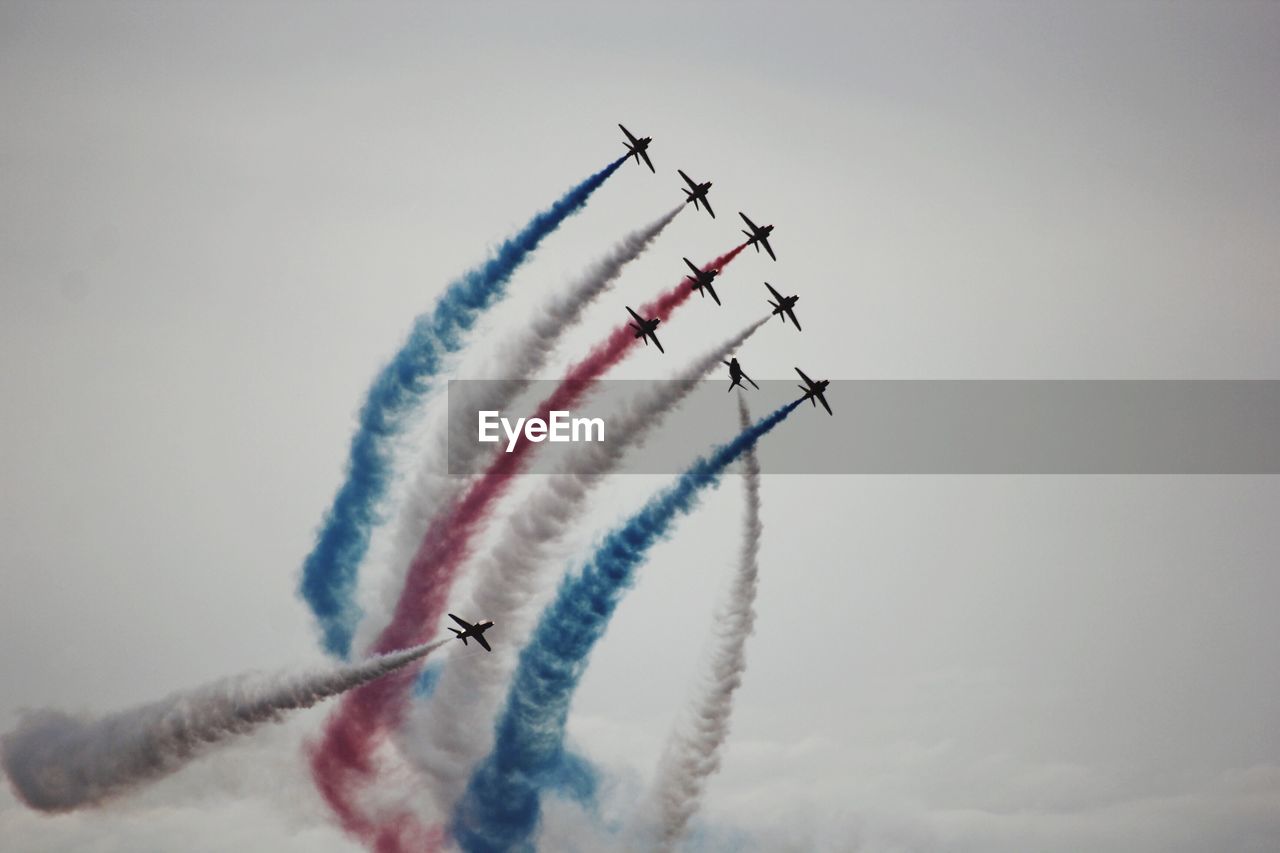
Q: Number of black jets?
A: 9